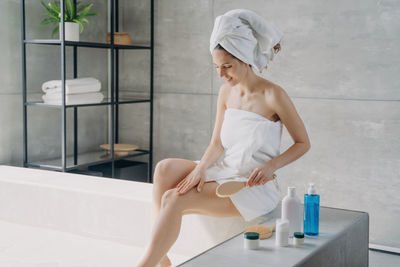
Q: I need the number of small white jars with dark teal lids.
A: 2